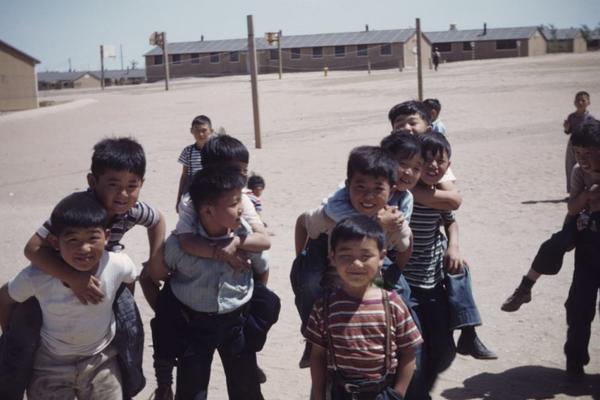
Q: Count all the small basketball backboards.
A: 3